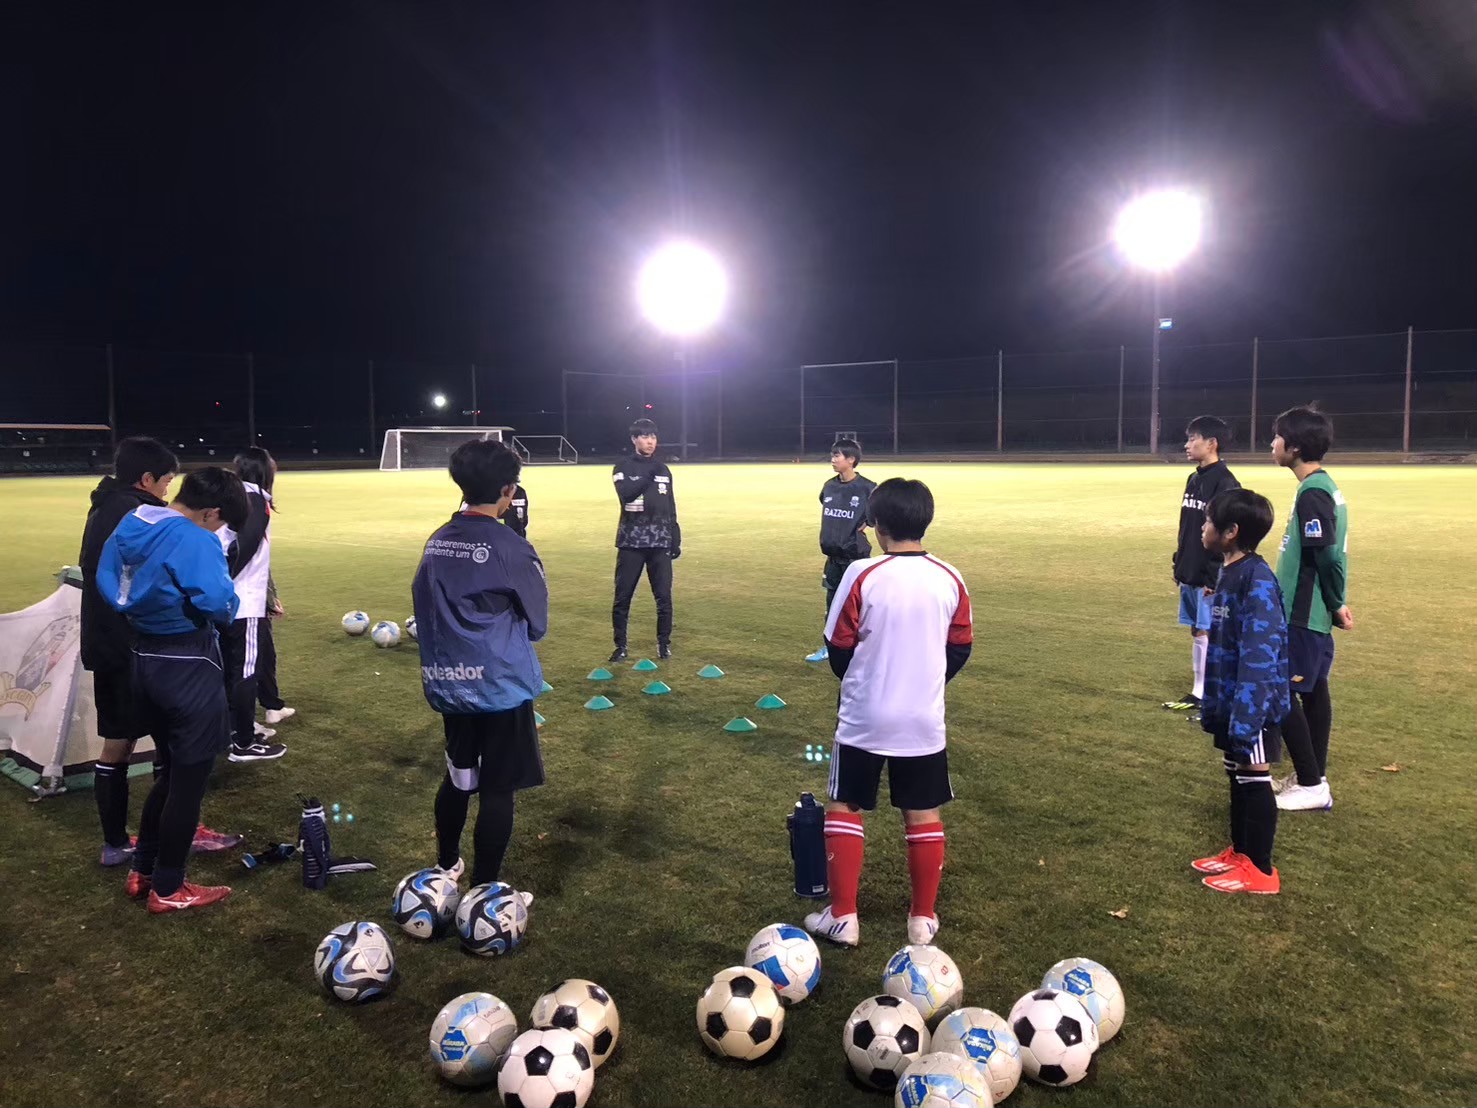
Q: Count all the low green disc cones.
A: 9